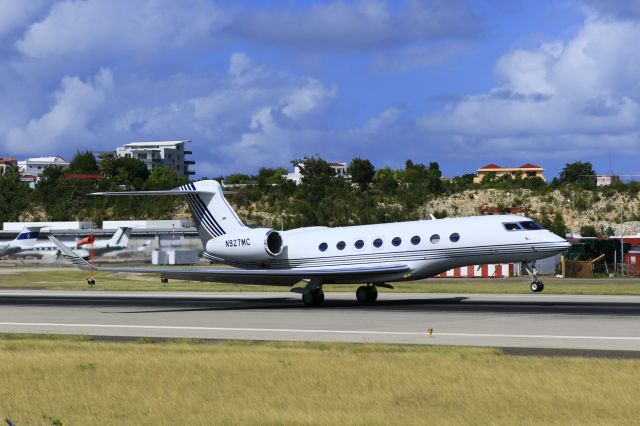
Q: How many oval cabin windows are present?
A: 8